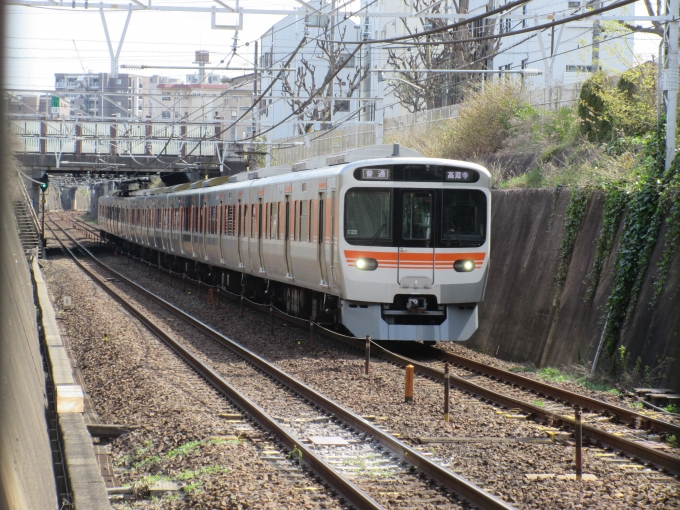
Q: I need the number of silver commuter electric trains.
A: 1